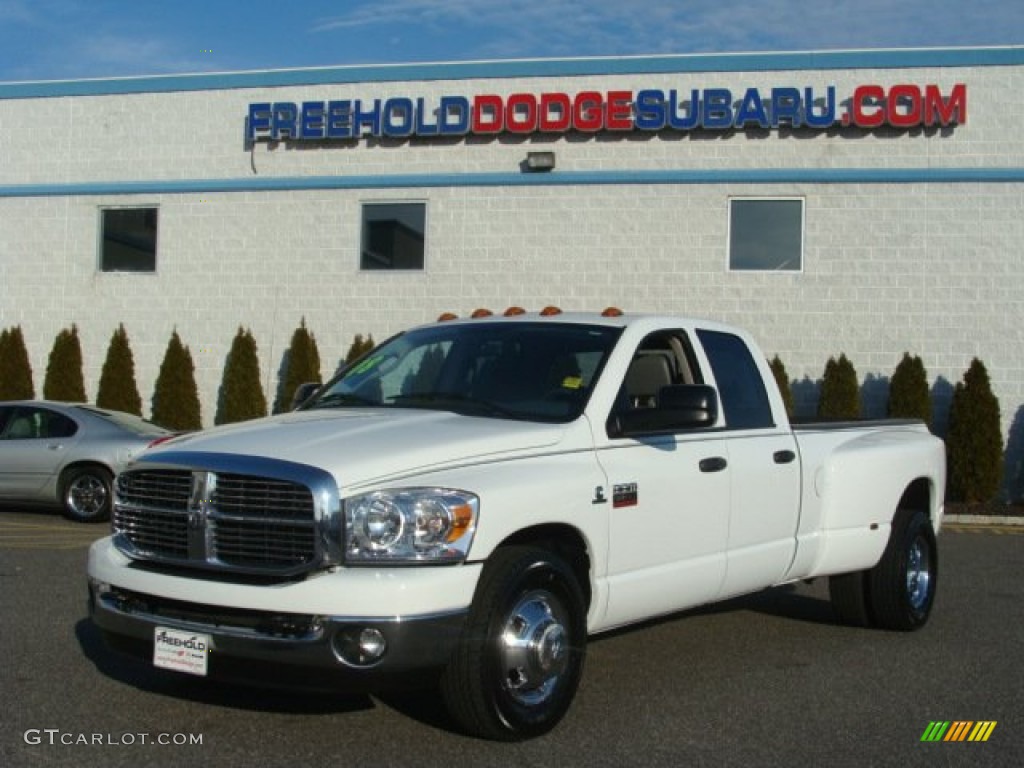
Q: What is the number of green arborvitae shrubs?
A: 11